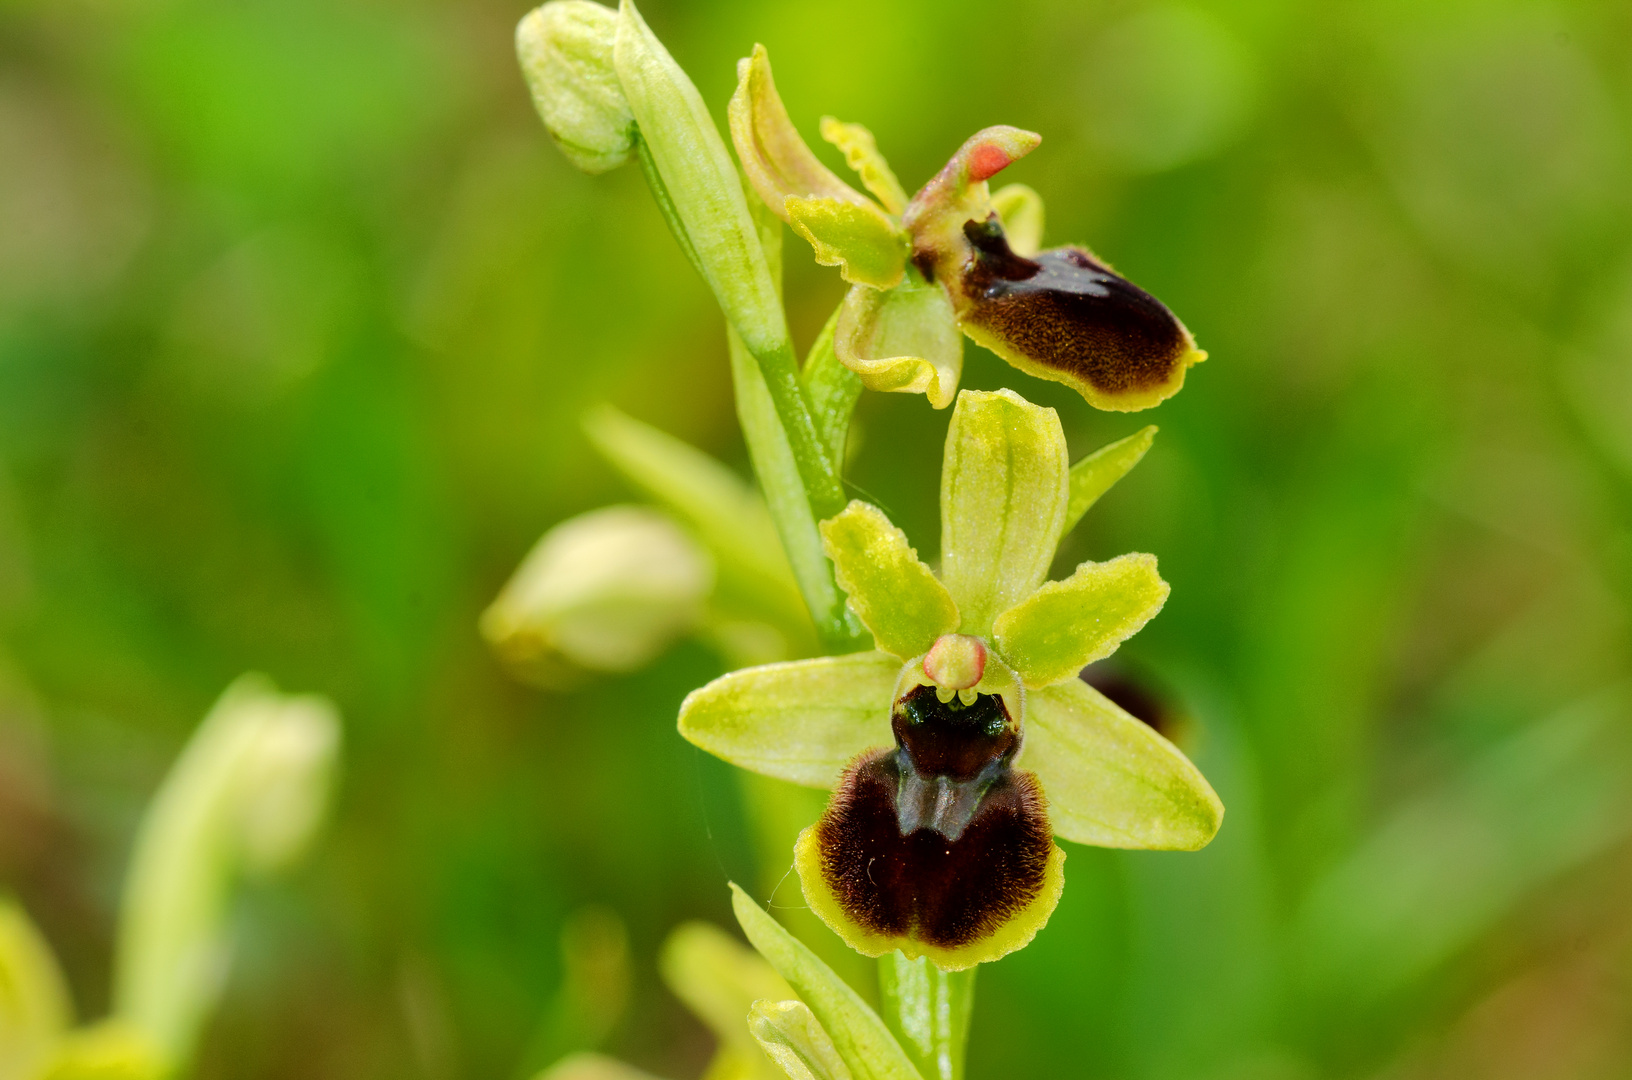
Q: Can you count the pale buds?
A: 3